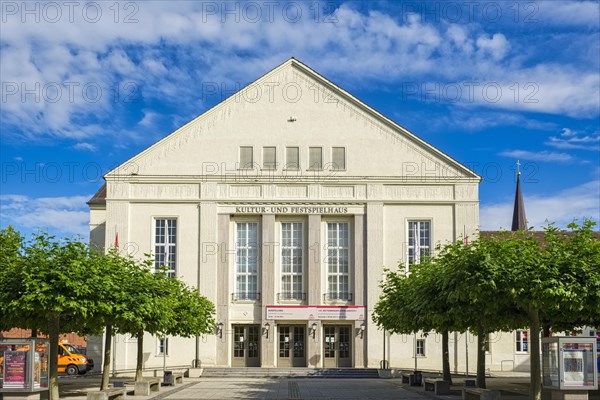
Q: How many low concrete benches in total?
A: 6